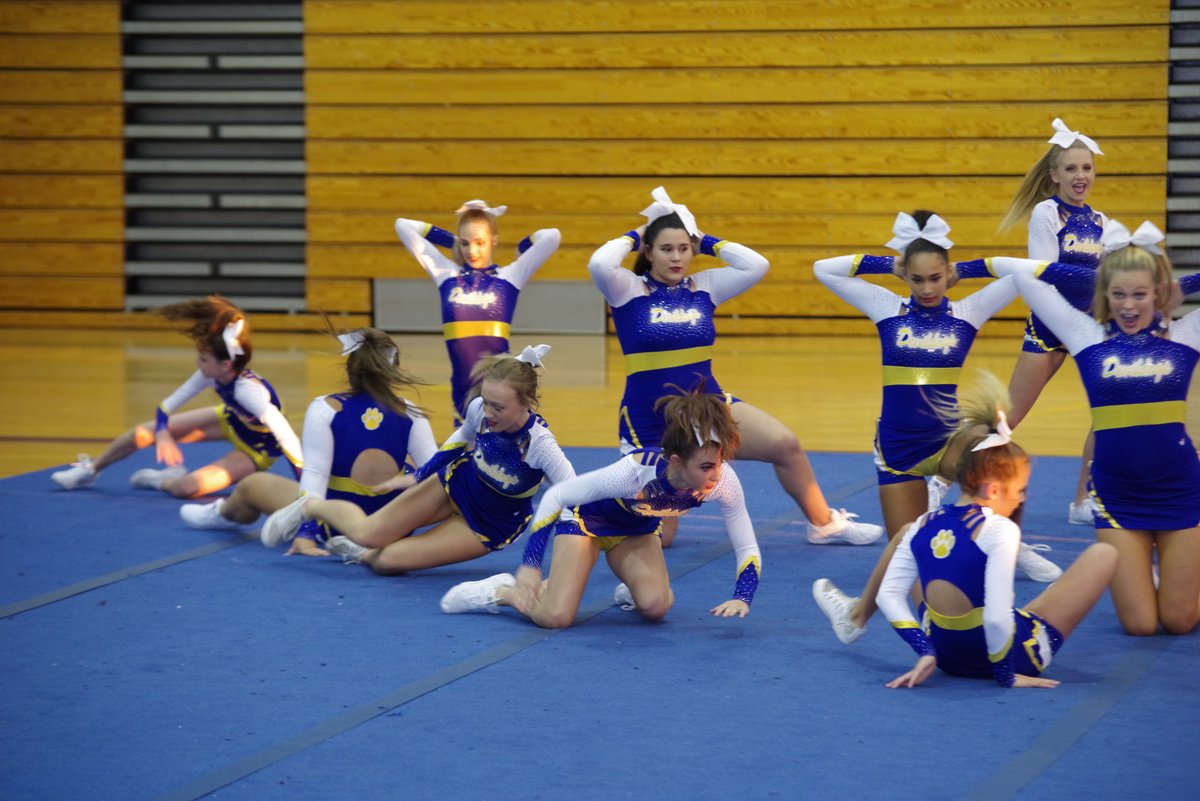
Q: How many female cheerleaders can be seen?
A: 10